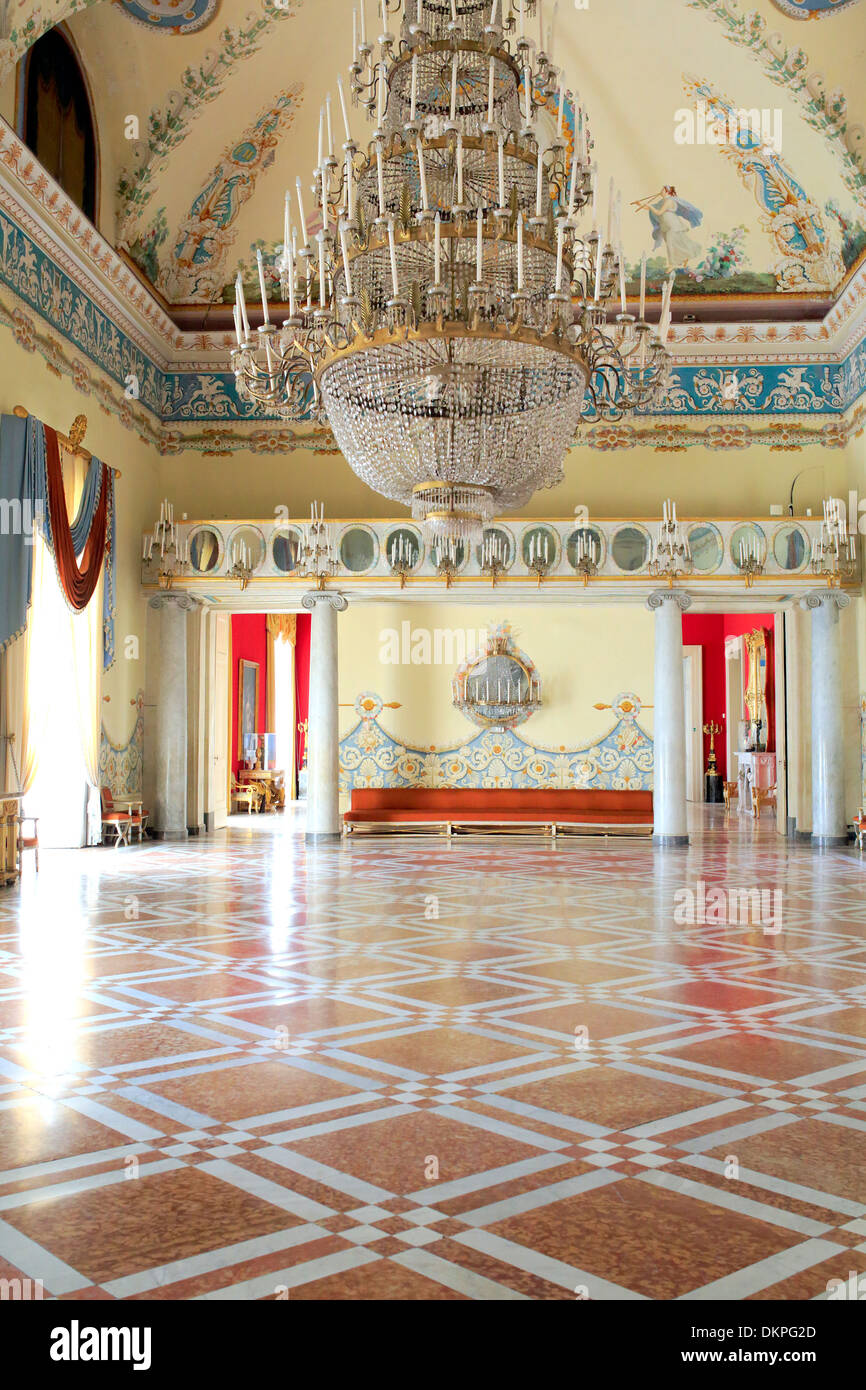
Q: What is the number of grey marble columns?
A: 4